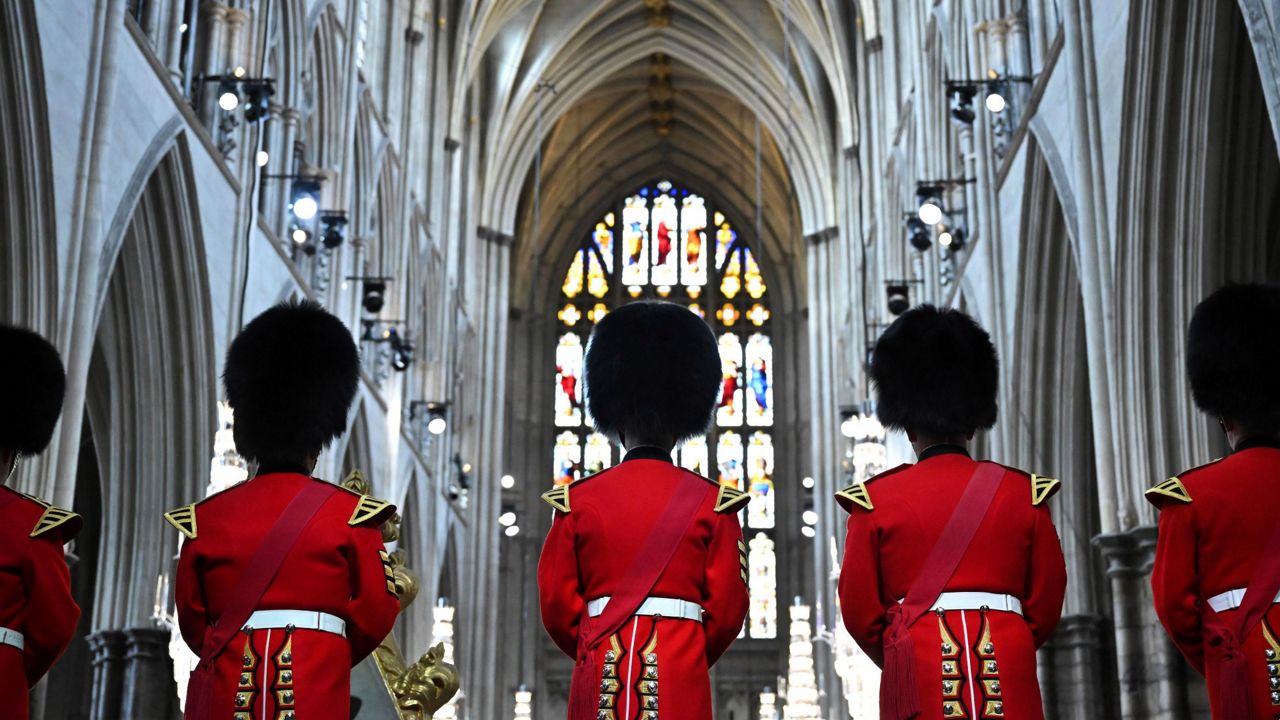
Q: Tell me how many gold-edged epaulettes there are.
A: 8